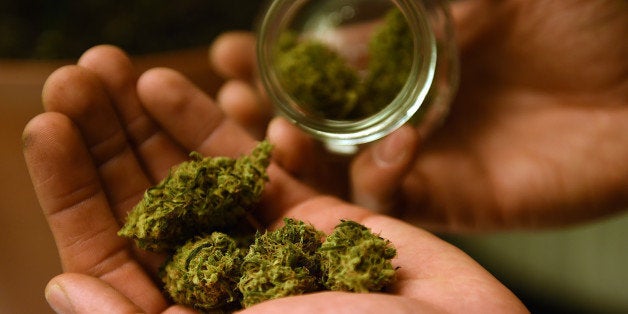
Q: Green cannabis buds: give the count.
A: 6